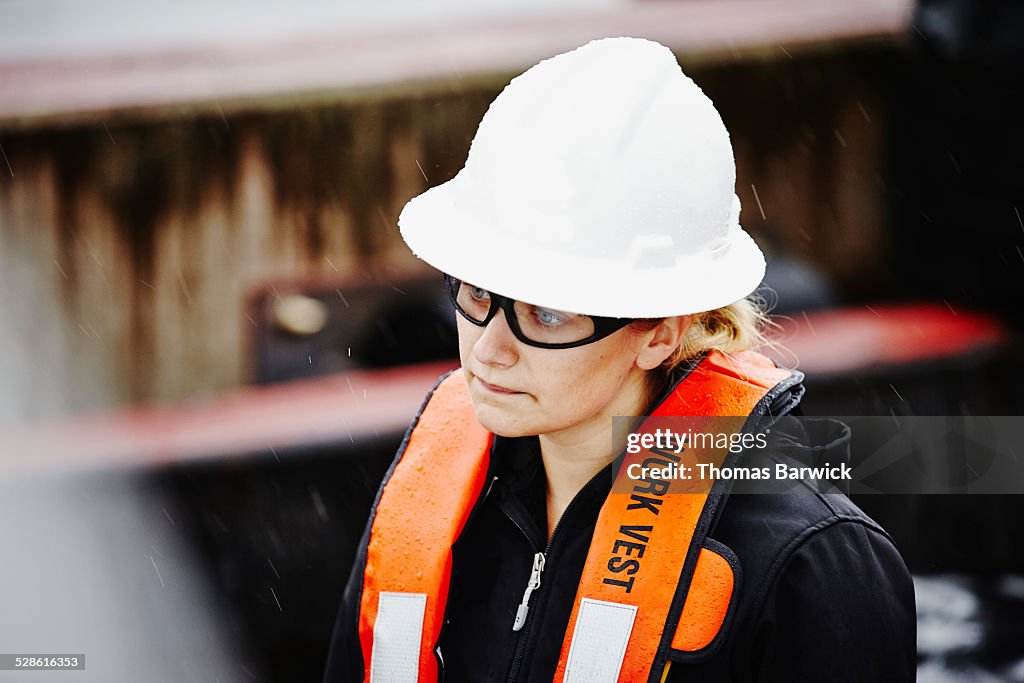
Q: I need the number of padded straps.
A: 2